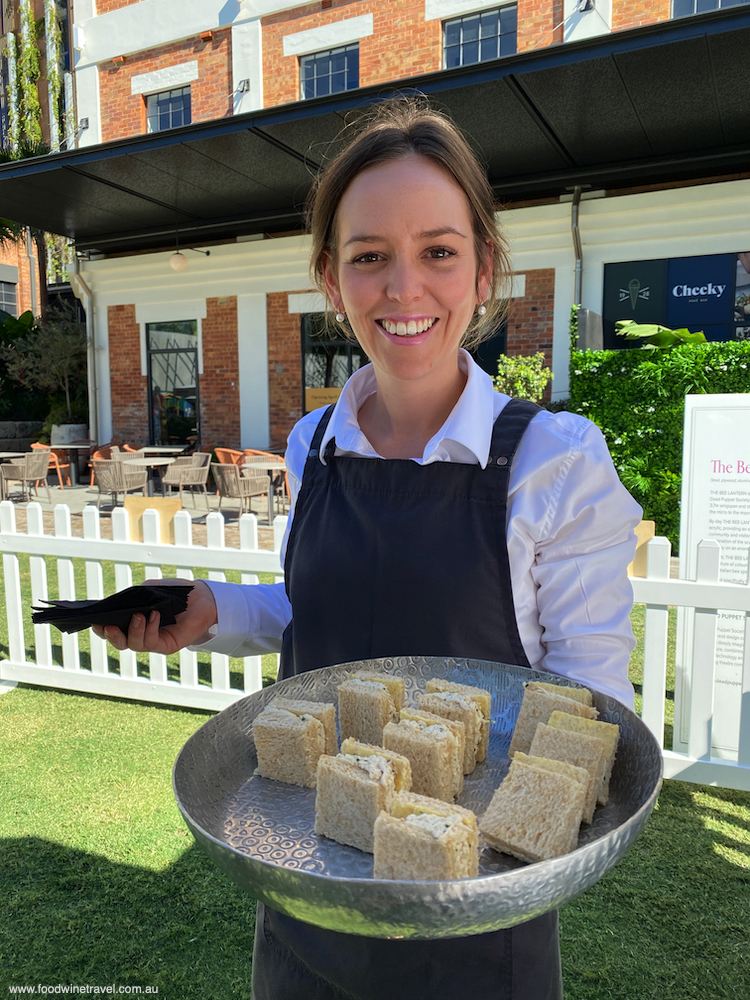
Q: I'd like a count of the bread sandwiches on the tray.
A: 9